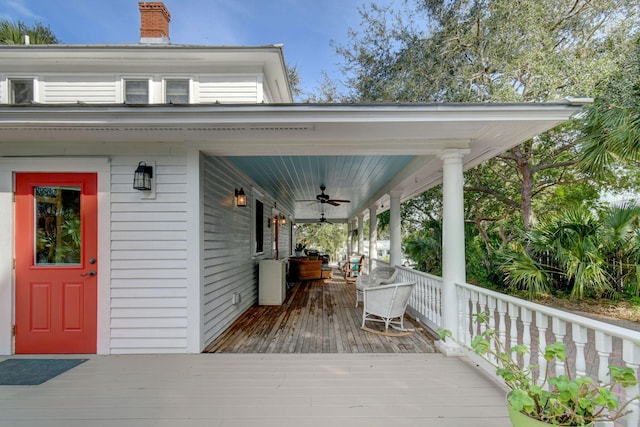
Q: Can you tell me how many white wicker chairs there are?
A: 2